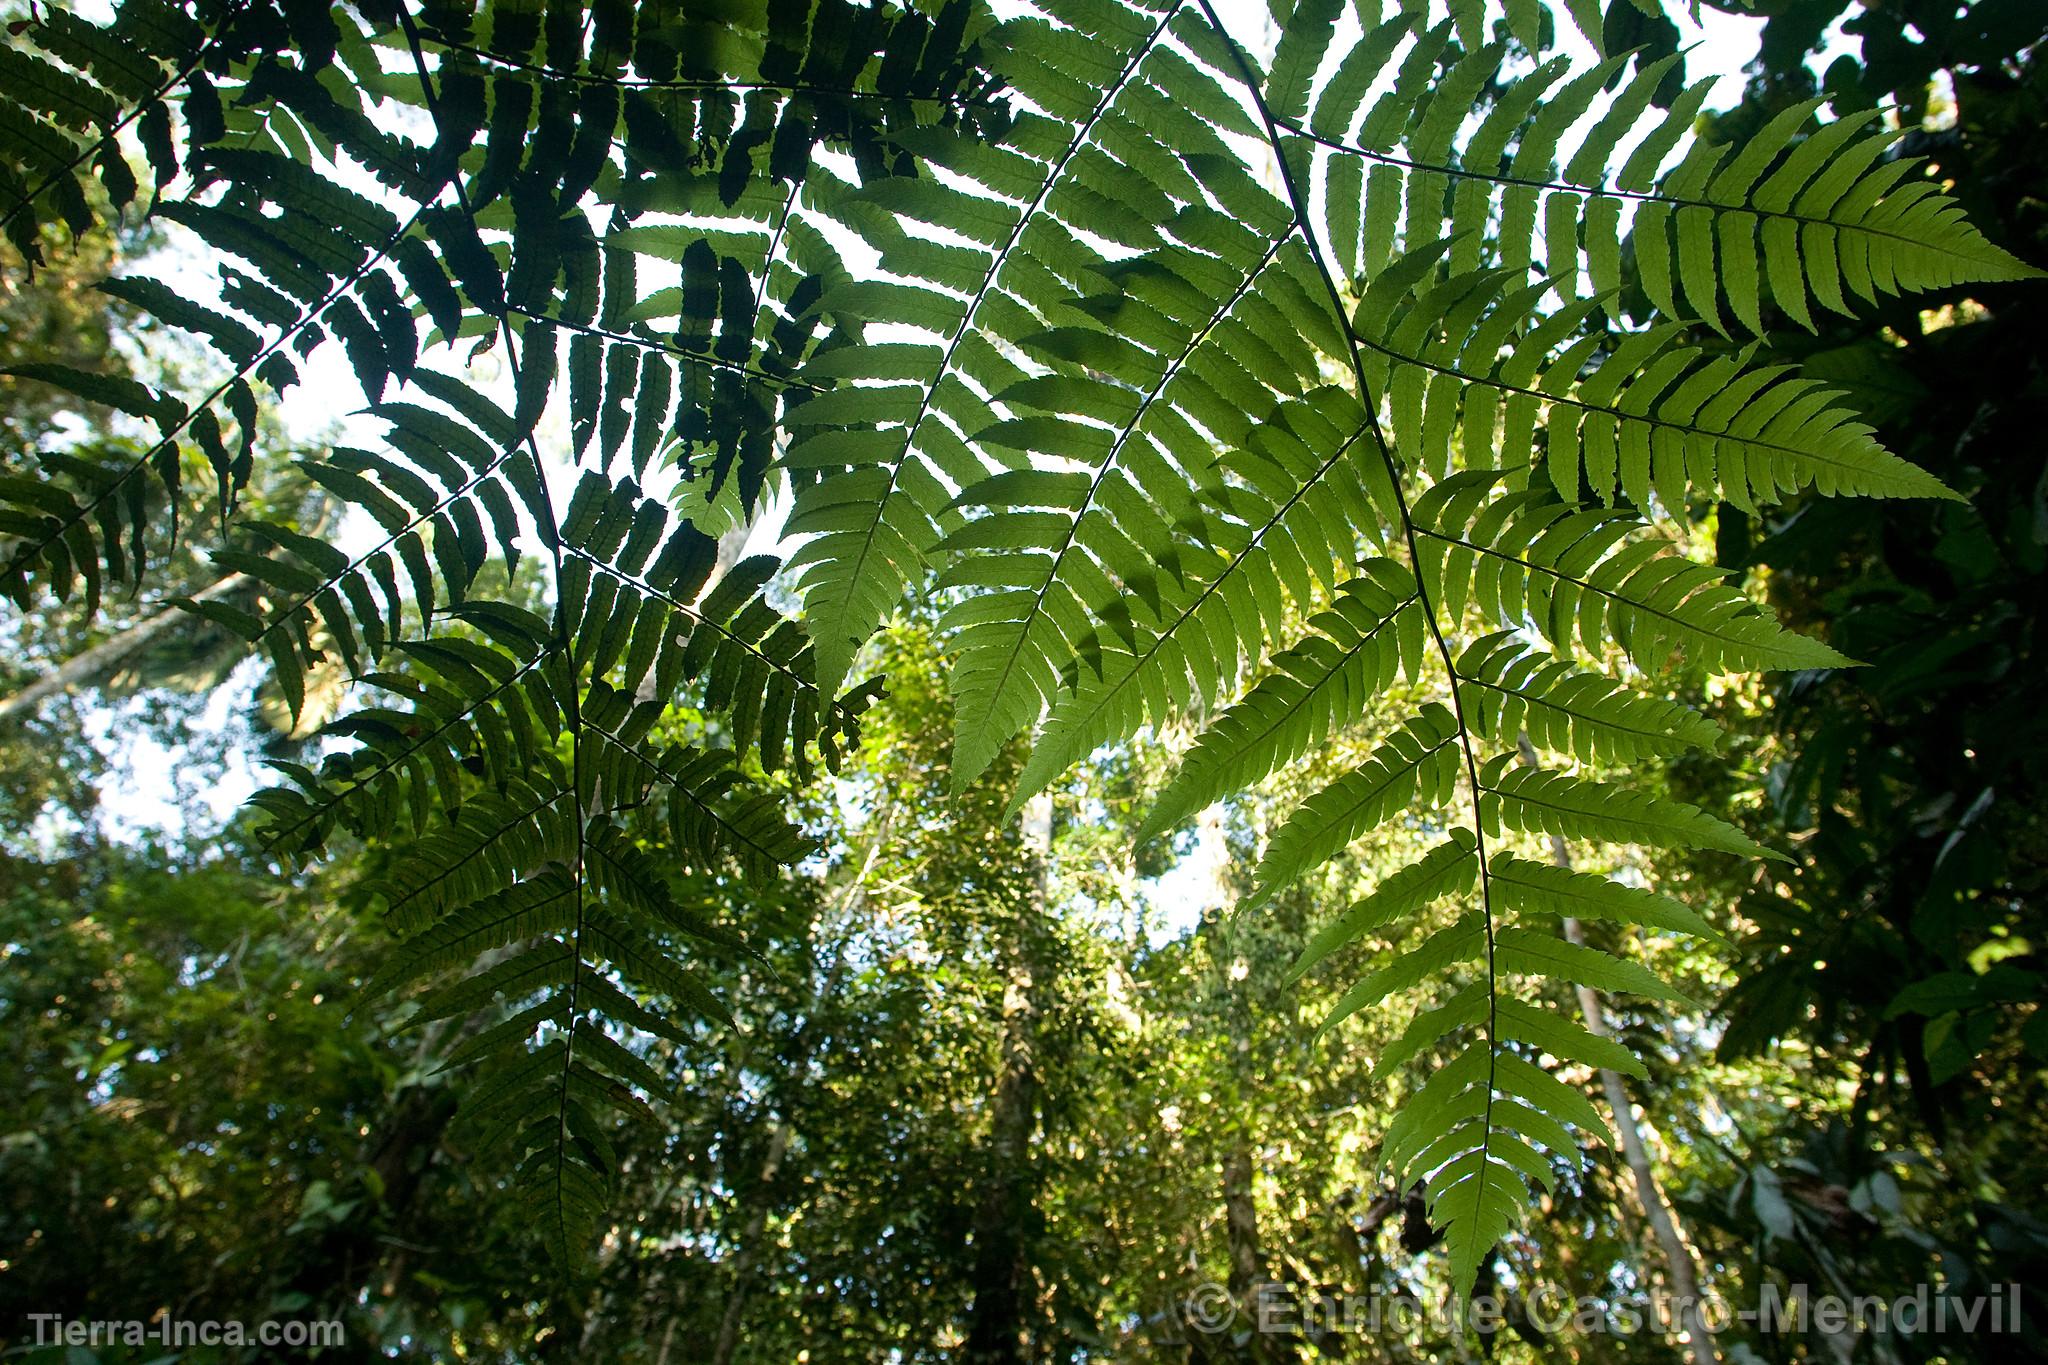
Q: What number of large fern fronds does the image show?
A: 2